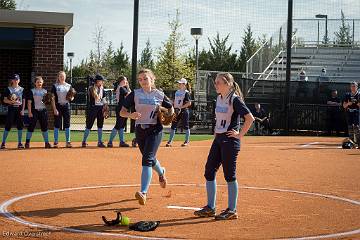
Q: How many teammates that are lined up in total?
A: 6